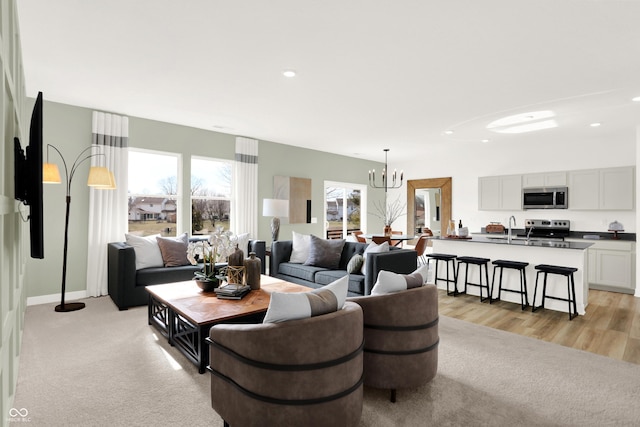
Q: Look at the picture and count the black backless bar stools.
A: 4